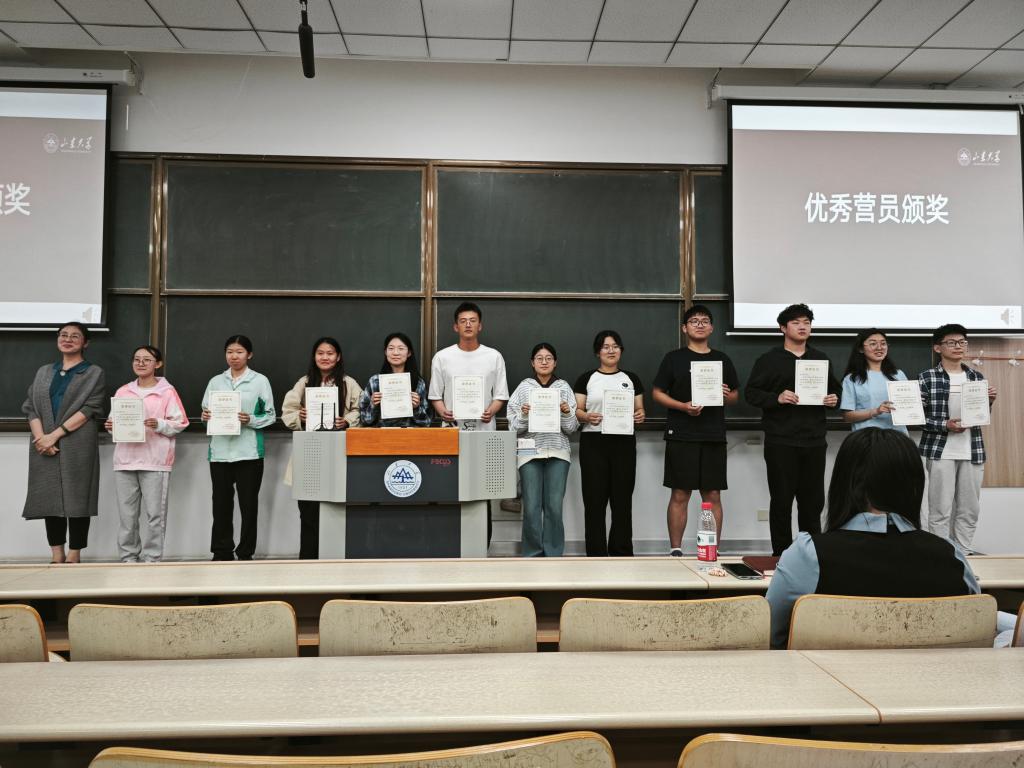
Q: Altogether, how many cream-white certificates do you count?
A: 11